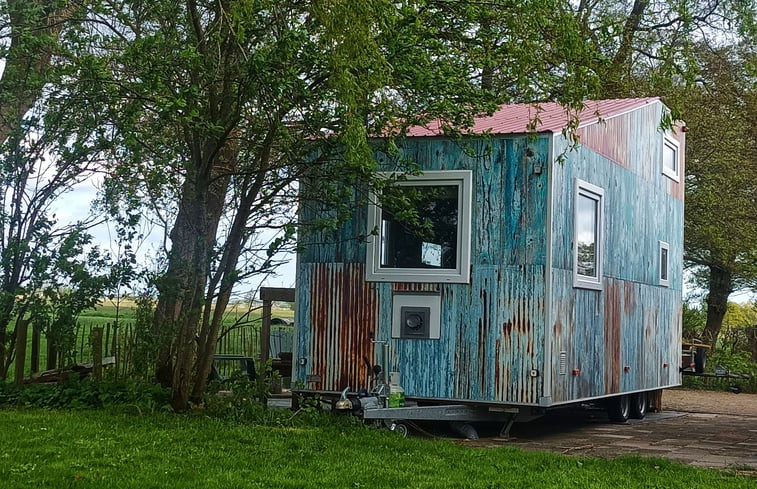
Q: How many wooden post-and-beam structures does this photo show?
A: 1